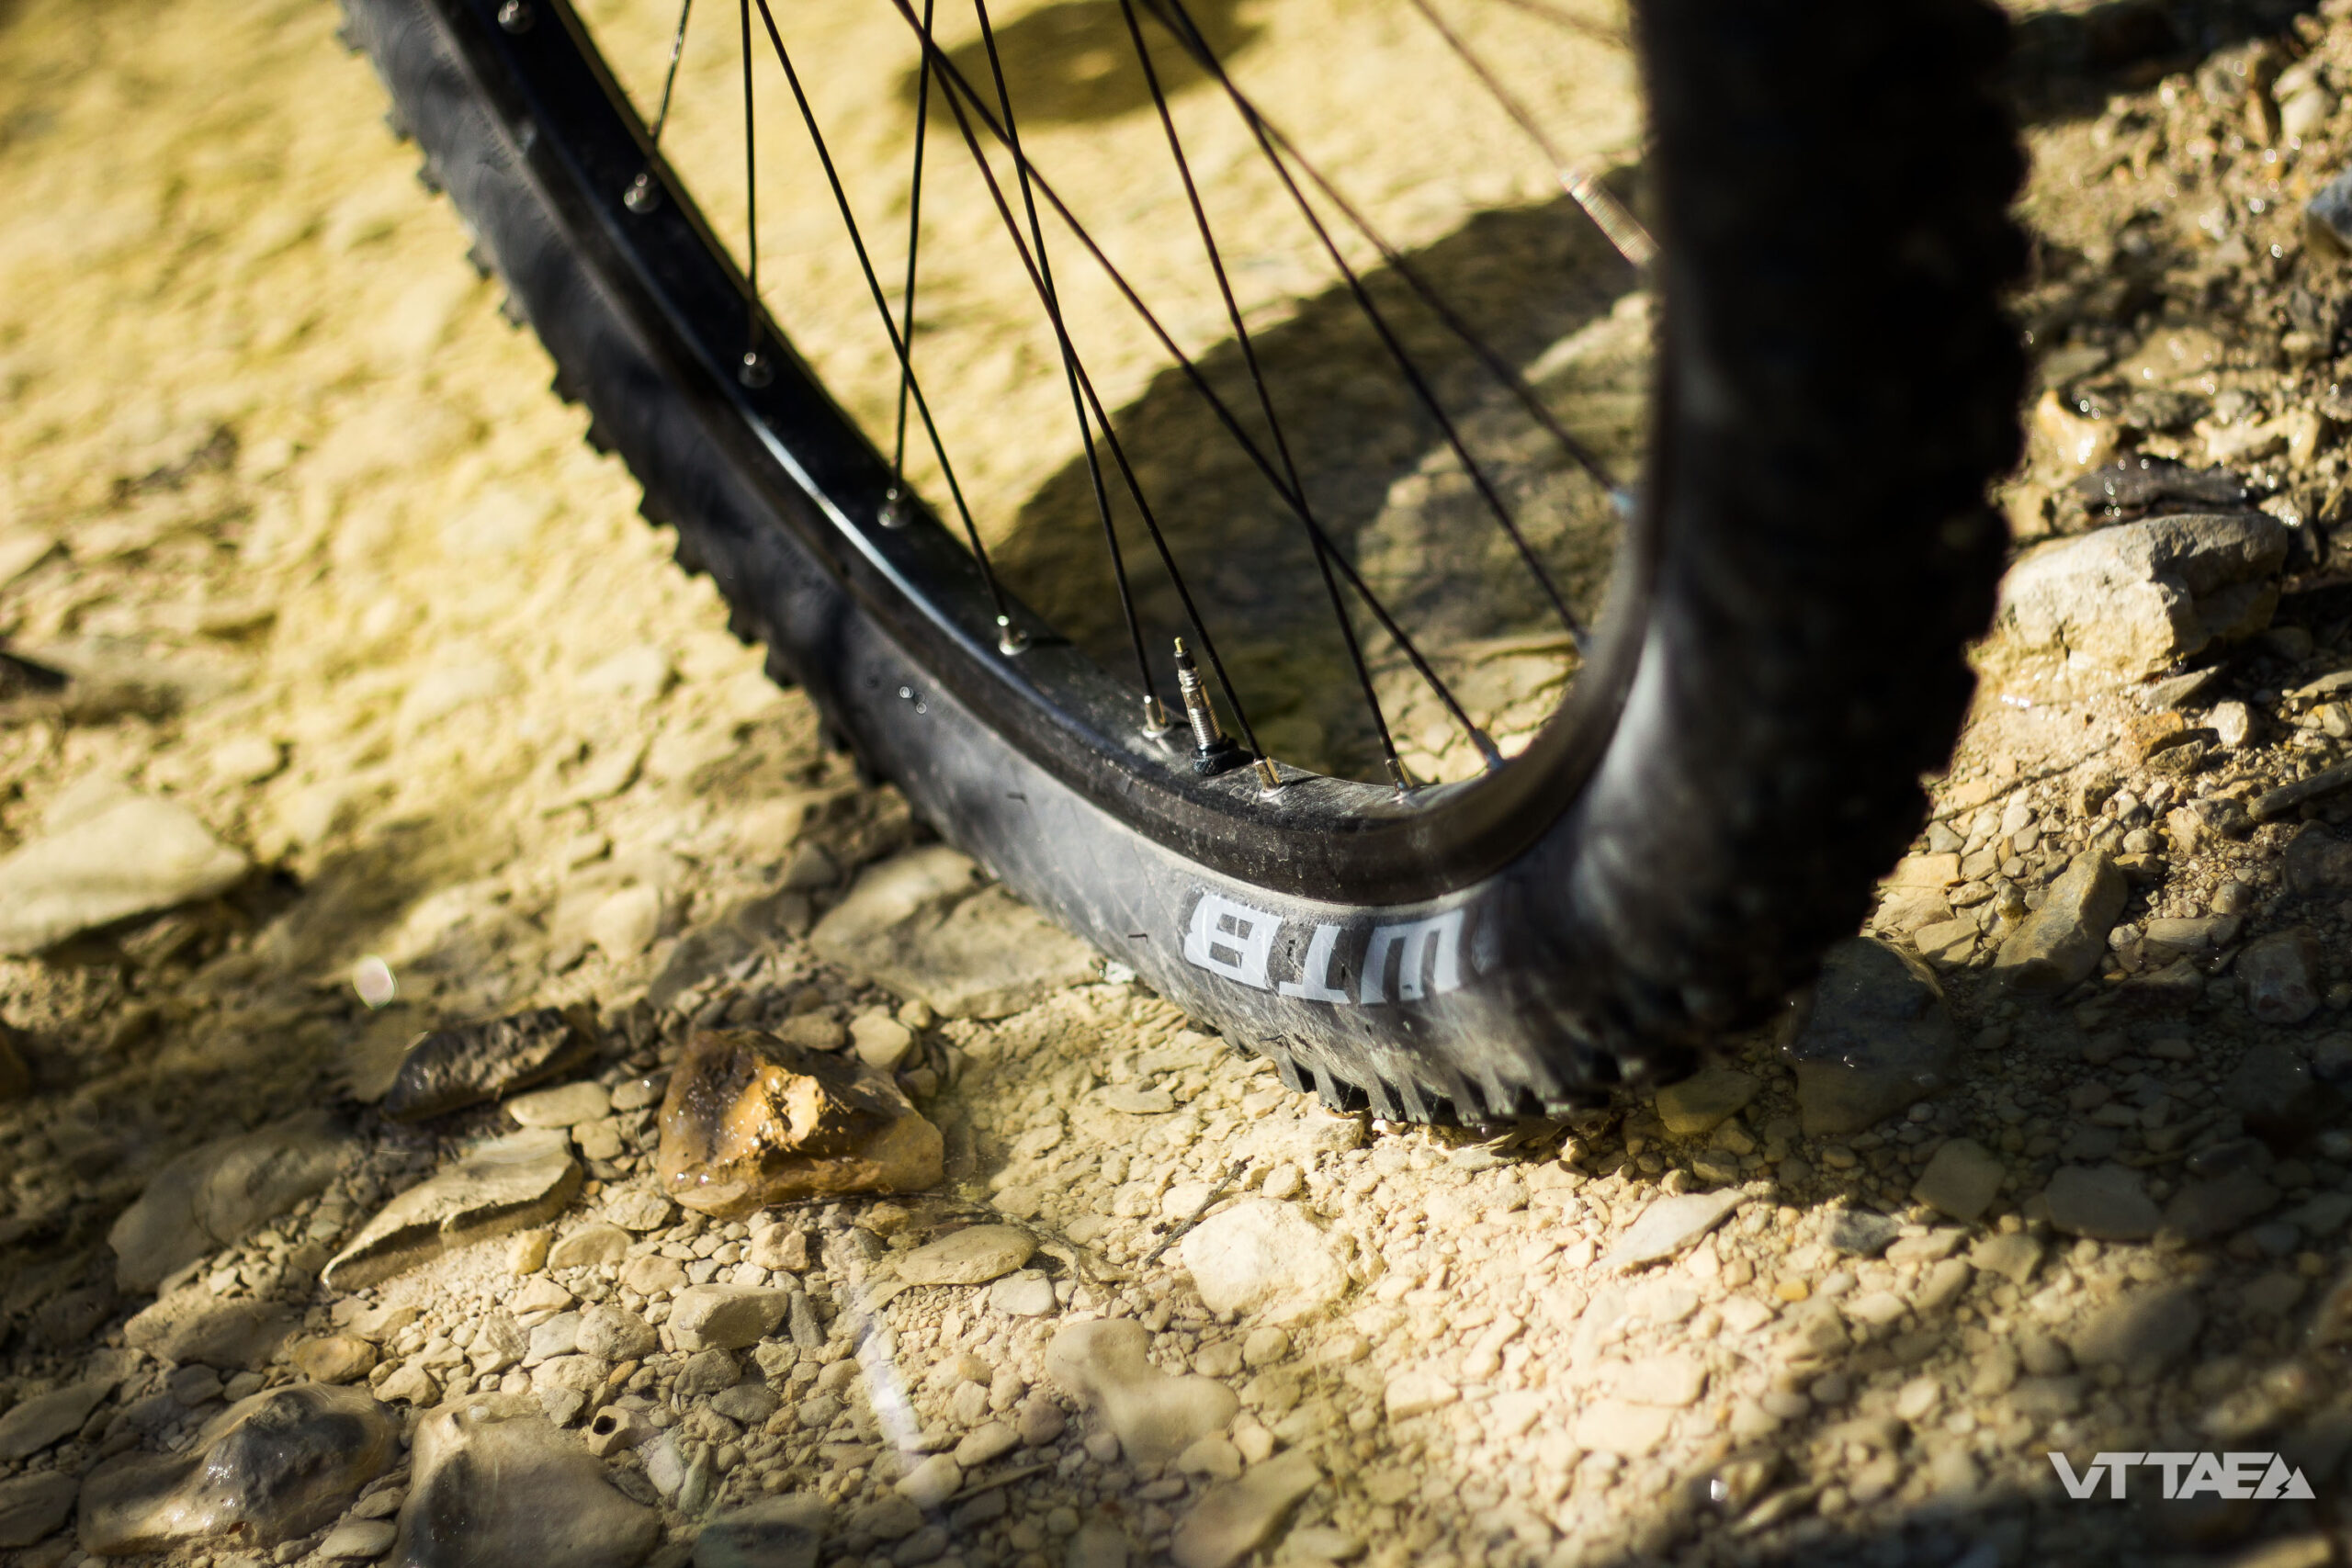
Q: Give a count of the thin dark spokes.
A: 12